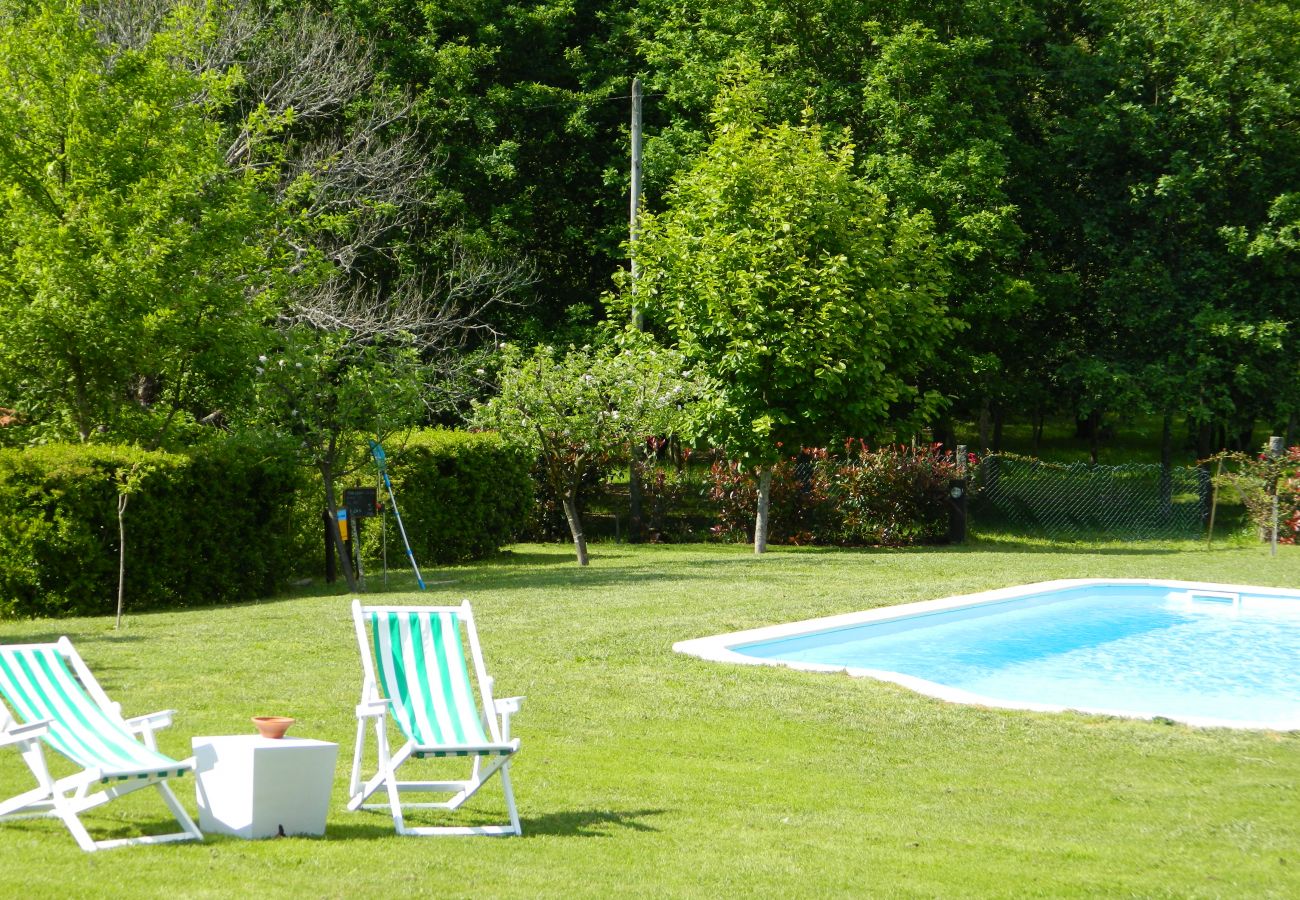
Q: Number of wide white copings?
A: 1